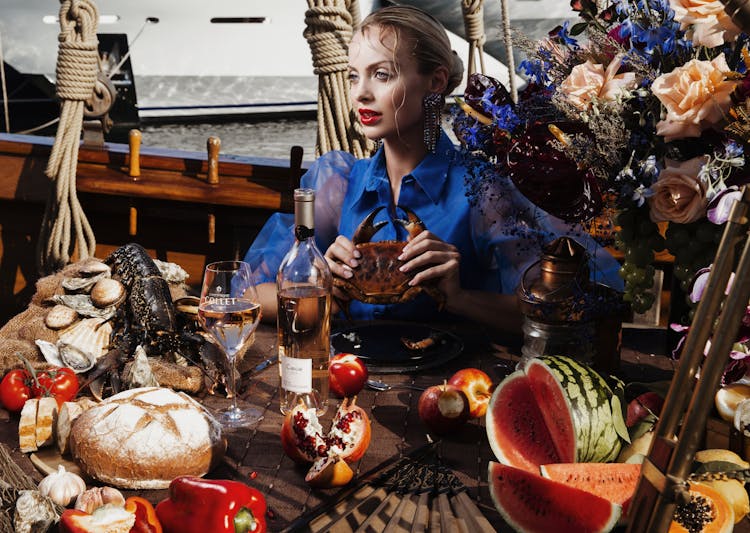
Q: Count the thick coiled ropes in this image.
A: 3